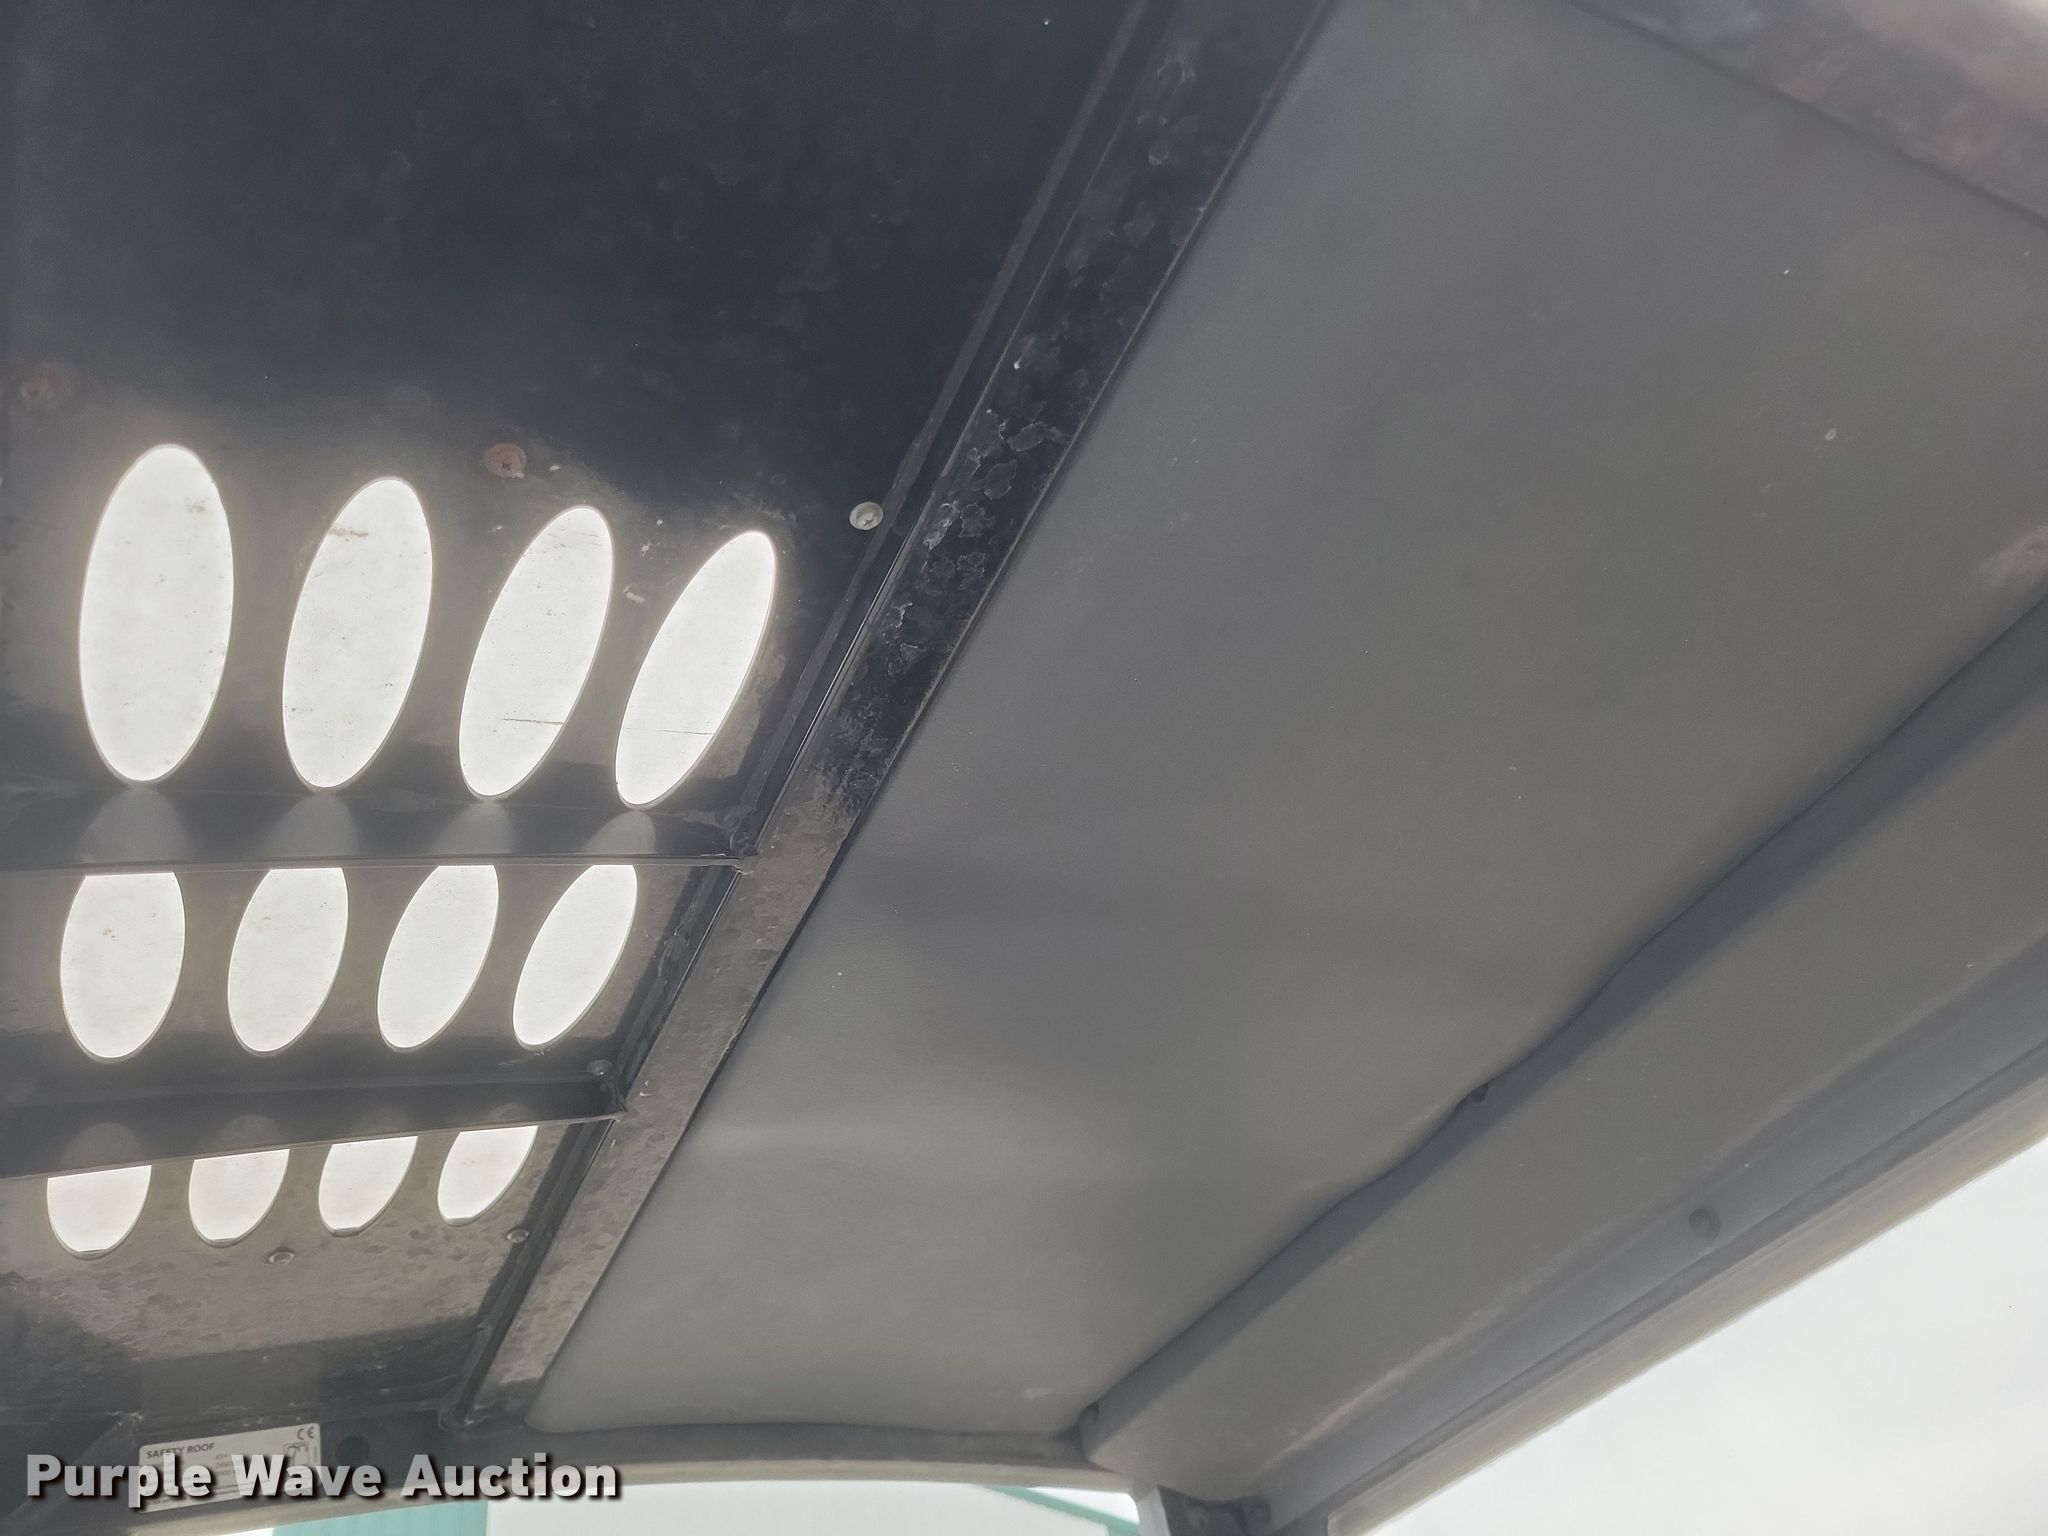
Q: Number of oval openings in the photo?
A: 12